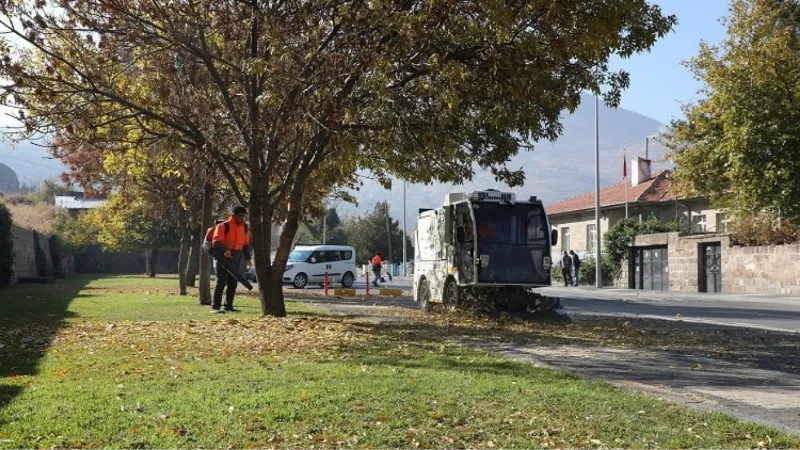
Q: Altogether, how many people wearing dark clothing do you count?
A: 2